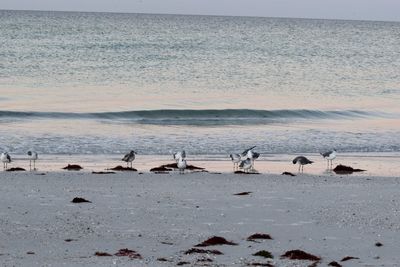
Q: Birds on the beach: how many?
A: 10